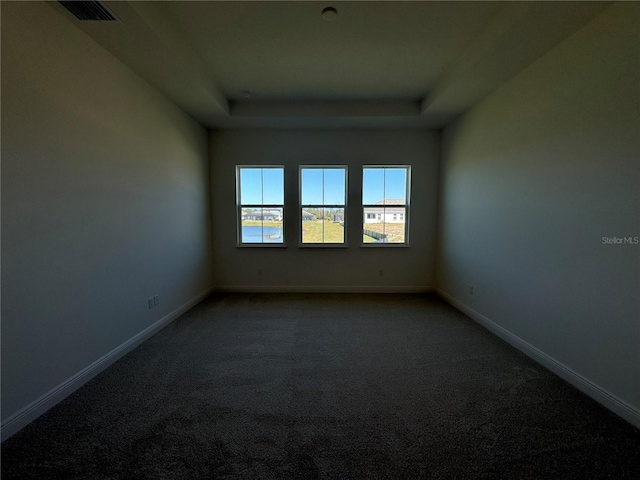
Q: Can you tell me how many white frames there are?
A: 3